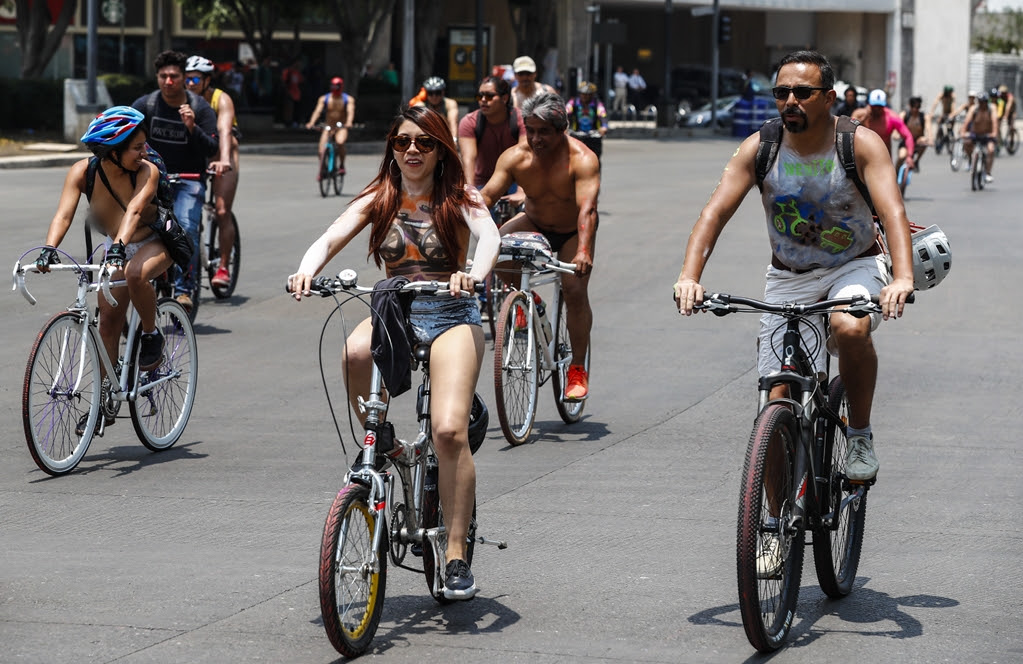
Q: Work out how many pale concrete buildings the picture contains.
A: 1